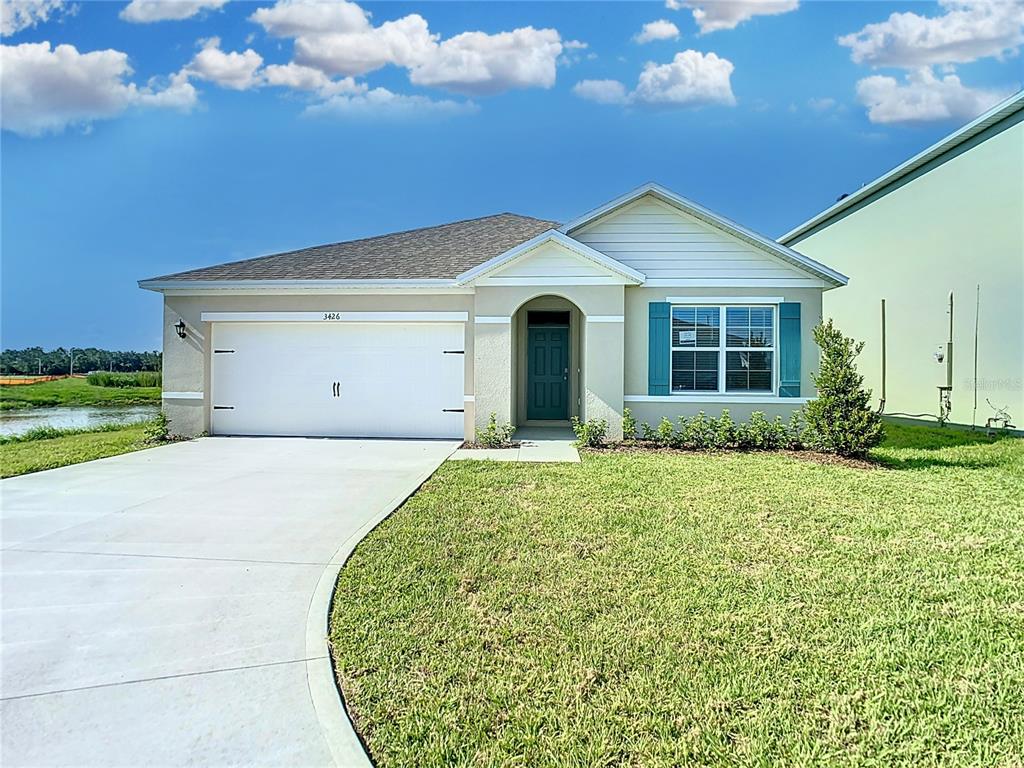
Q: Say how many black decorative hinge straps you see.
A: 4